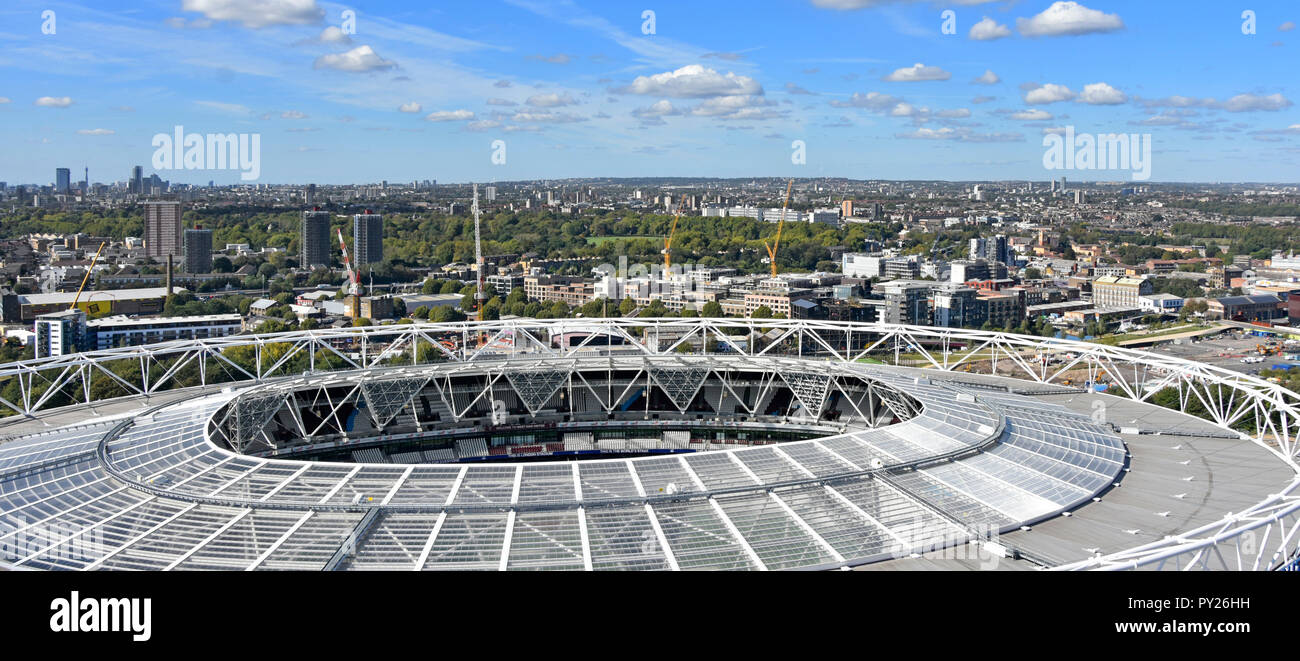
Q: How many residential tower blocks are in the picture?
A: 4